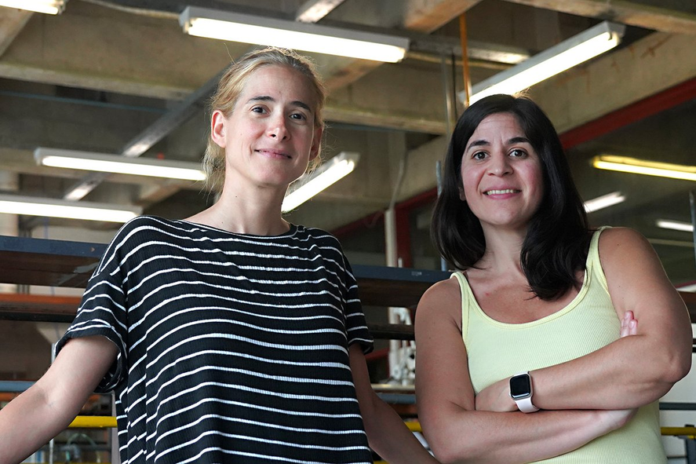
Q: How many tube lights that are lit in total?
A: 9